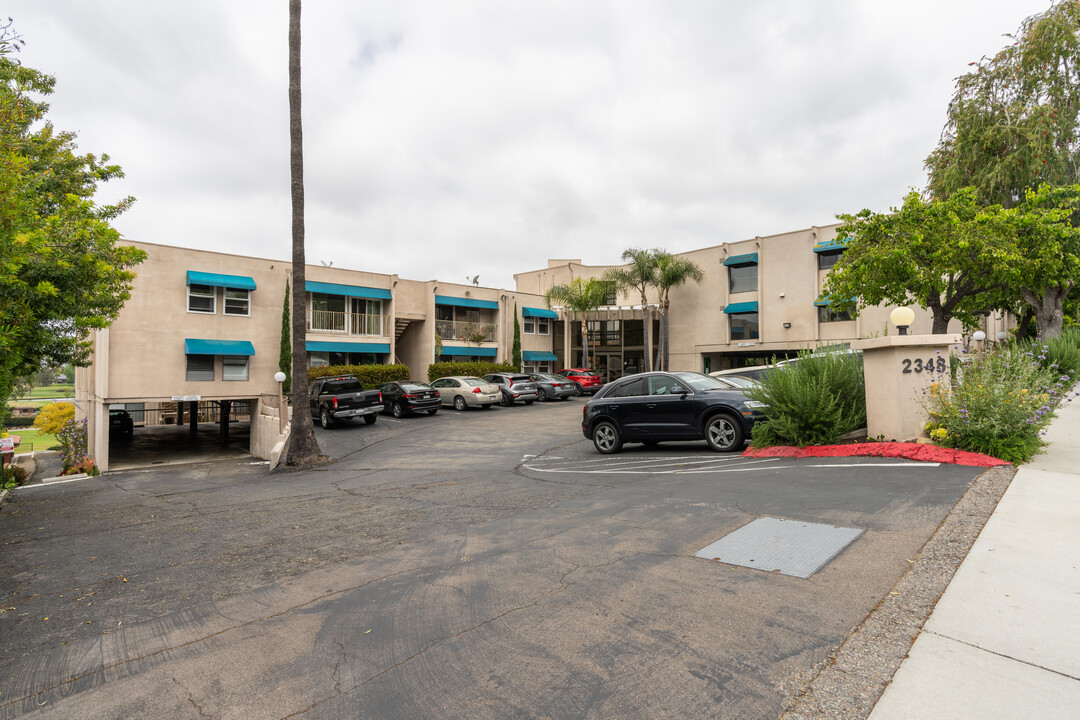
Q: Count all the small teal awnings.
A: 8